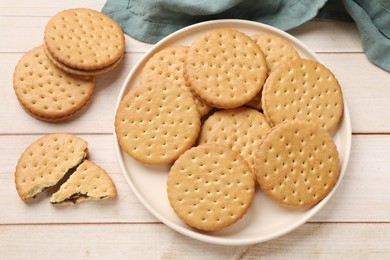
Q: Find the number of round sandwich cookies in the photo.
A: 11